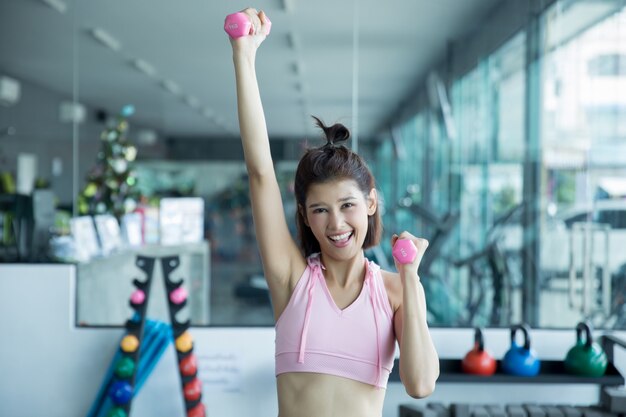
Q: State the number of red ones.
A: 4